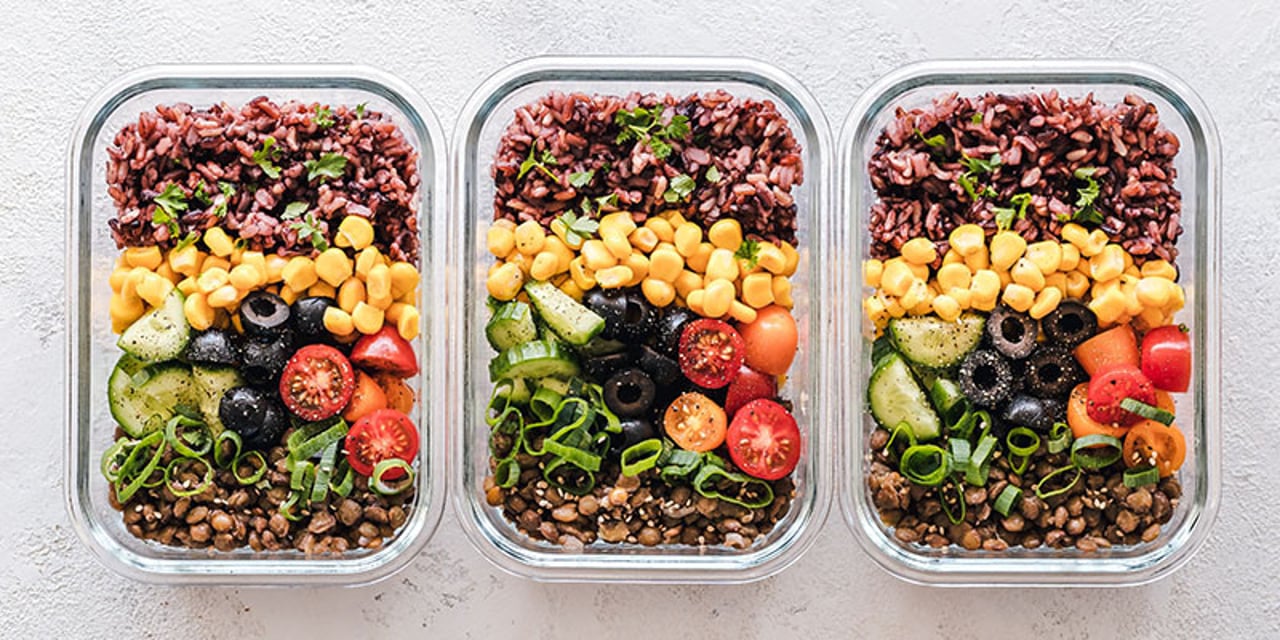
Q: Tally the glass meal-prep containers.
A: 3